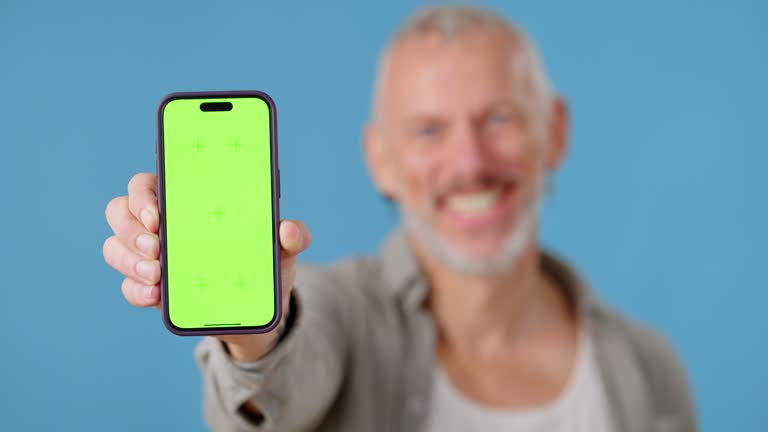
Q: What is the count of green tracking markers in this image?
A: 5